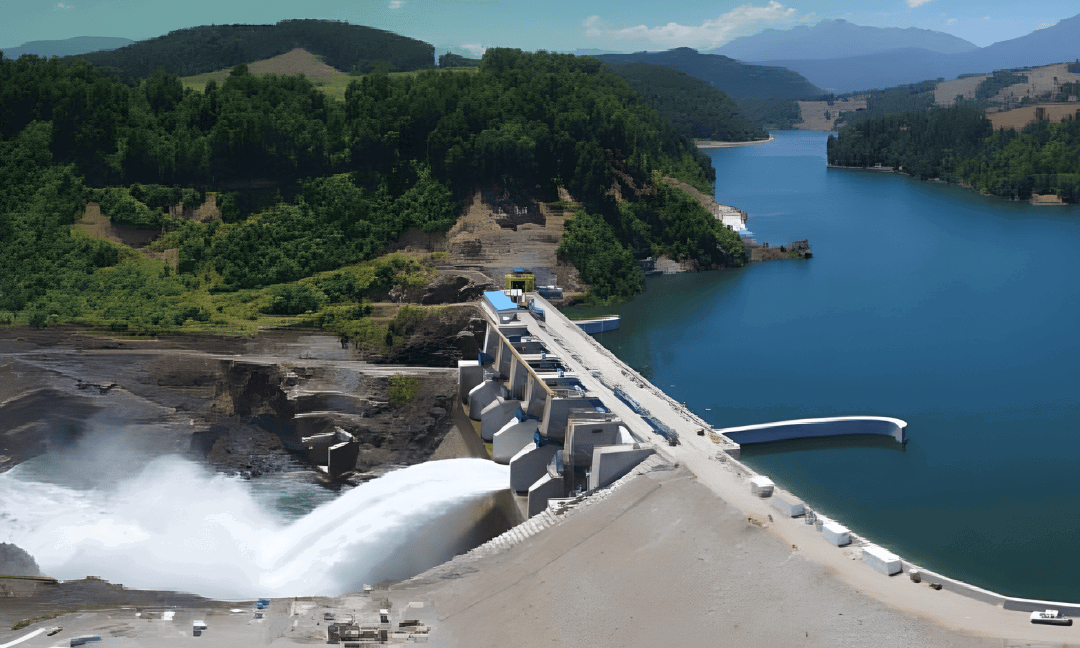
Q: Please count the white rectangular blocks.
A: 4